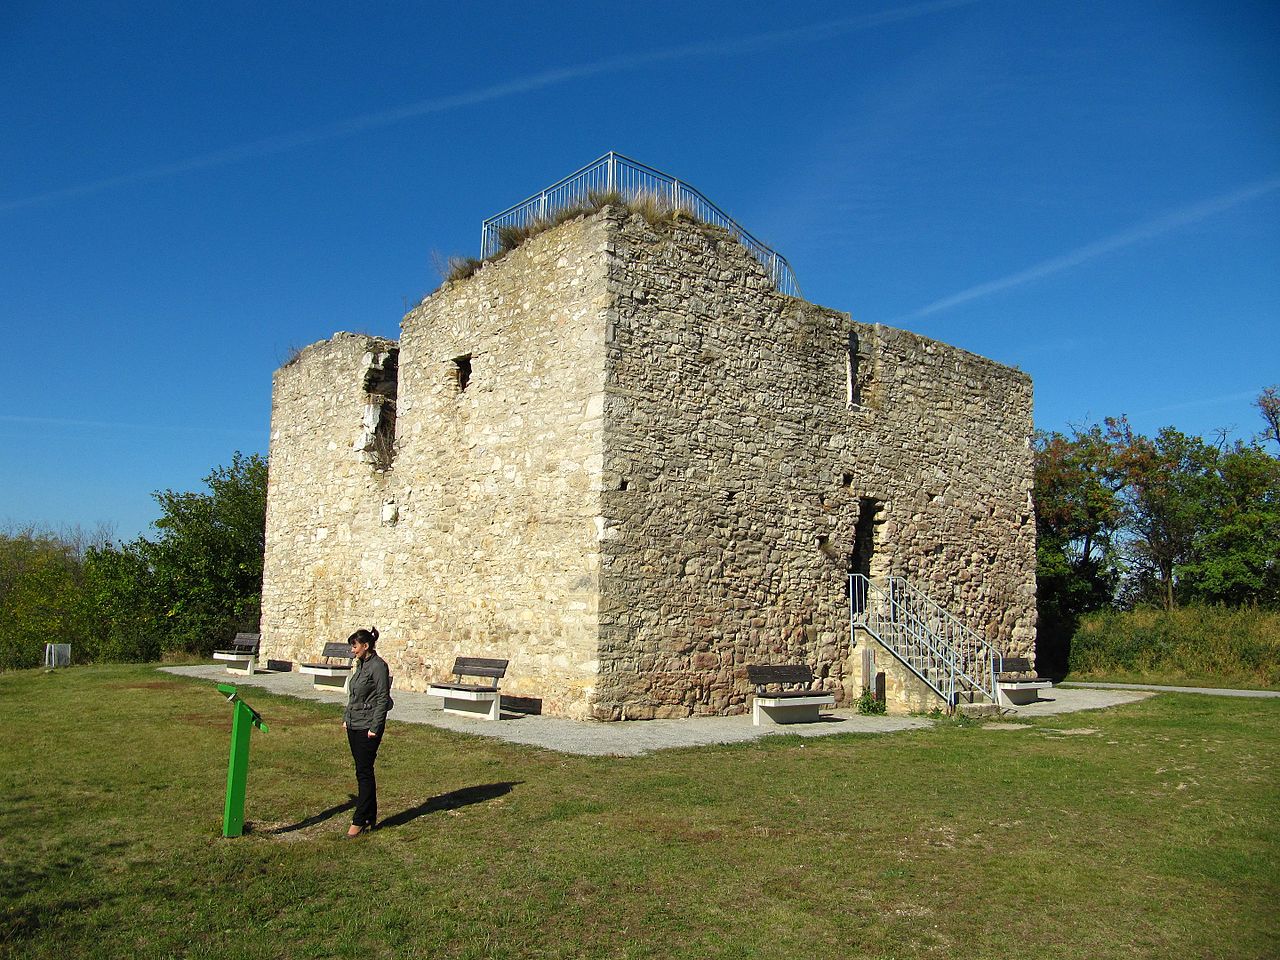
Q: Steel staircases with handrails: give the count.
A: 1